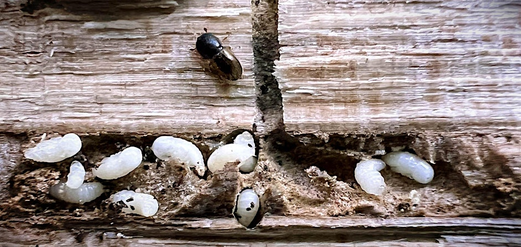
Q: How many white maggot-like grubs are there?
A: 11